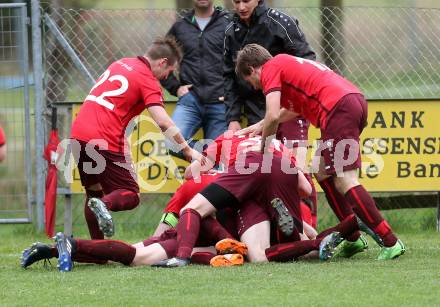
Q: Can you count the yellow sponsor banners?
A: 1